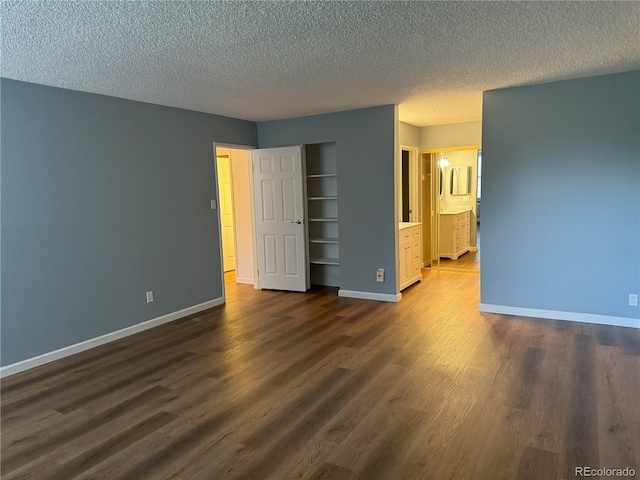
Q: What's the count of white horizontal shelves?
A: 5